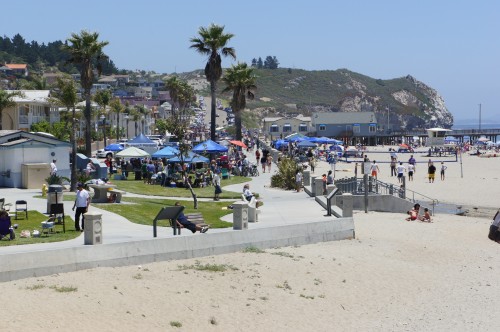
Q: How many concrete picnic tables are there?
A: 1